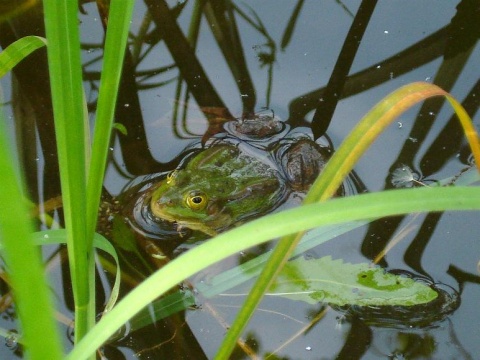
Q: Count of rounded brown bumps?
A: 2